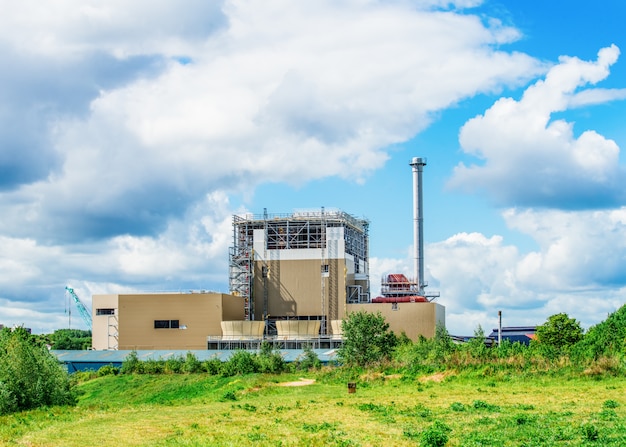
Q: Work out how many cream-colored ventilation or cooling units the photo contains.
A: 3